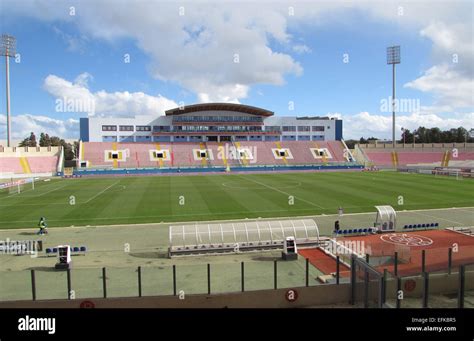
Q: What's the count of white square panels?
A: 6